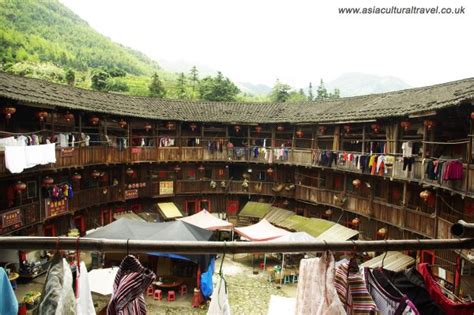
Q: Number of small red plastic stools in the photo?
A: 4